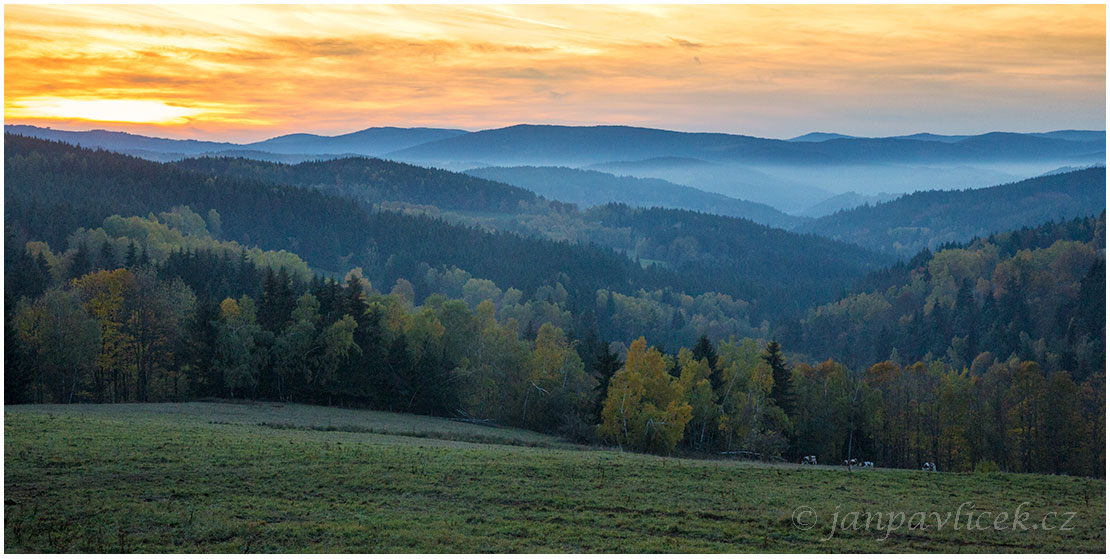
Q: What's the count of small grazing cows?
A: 4